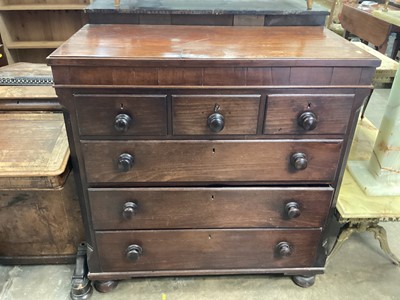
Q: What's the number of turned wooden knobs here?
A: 9